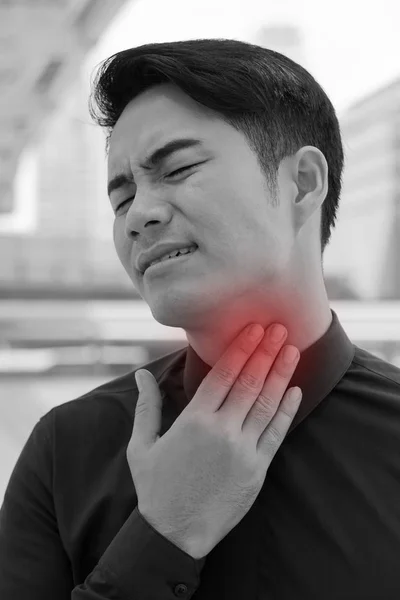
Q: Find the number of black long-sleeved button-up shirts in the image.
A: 1